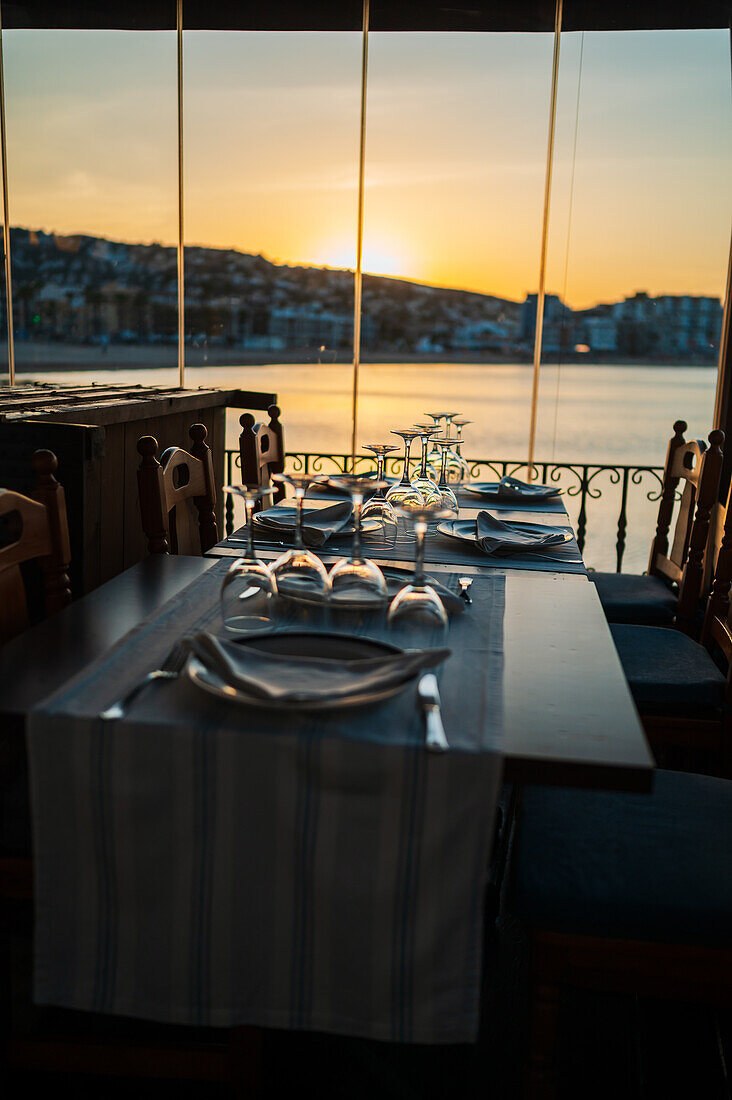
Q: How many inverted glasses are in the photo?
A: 12